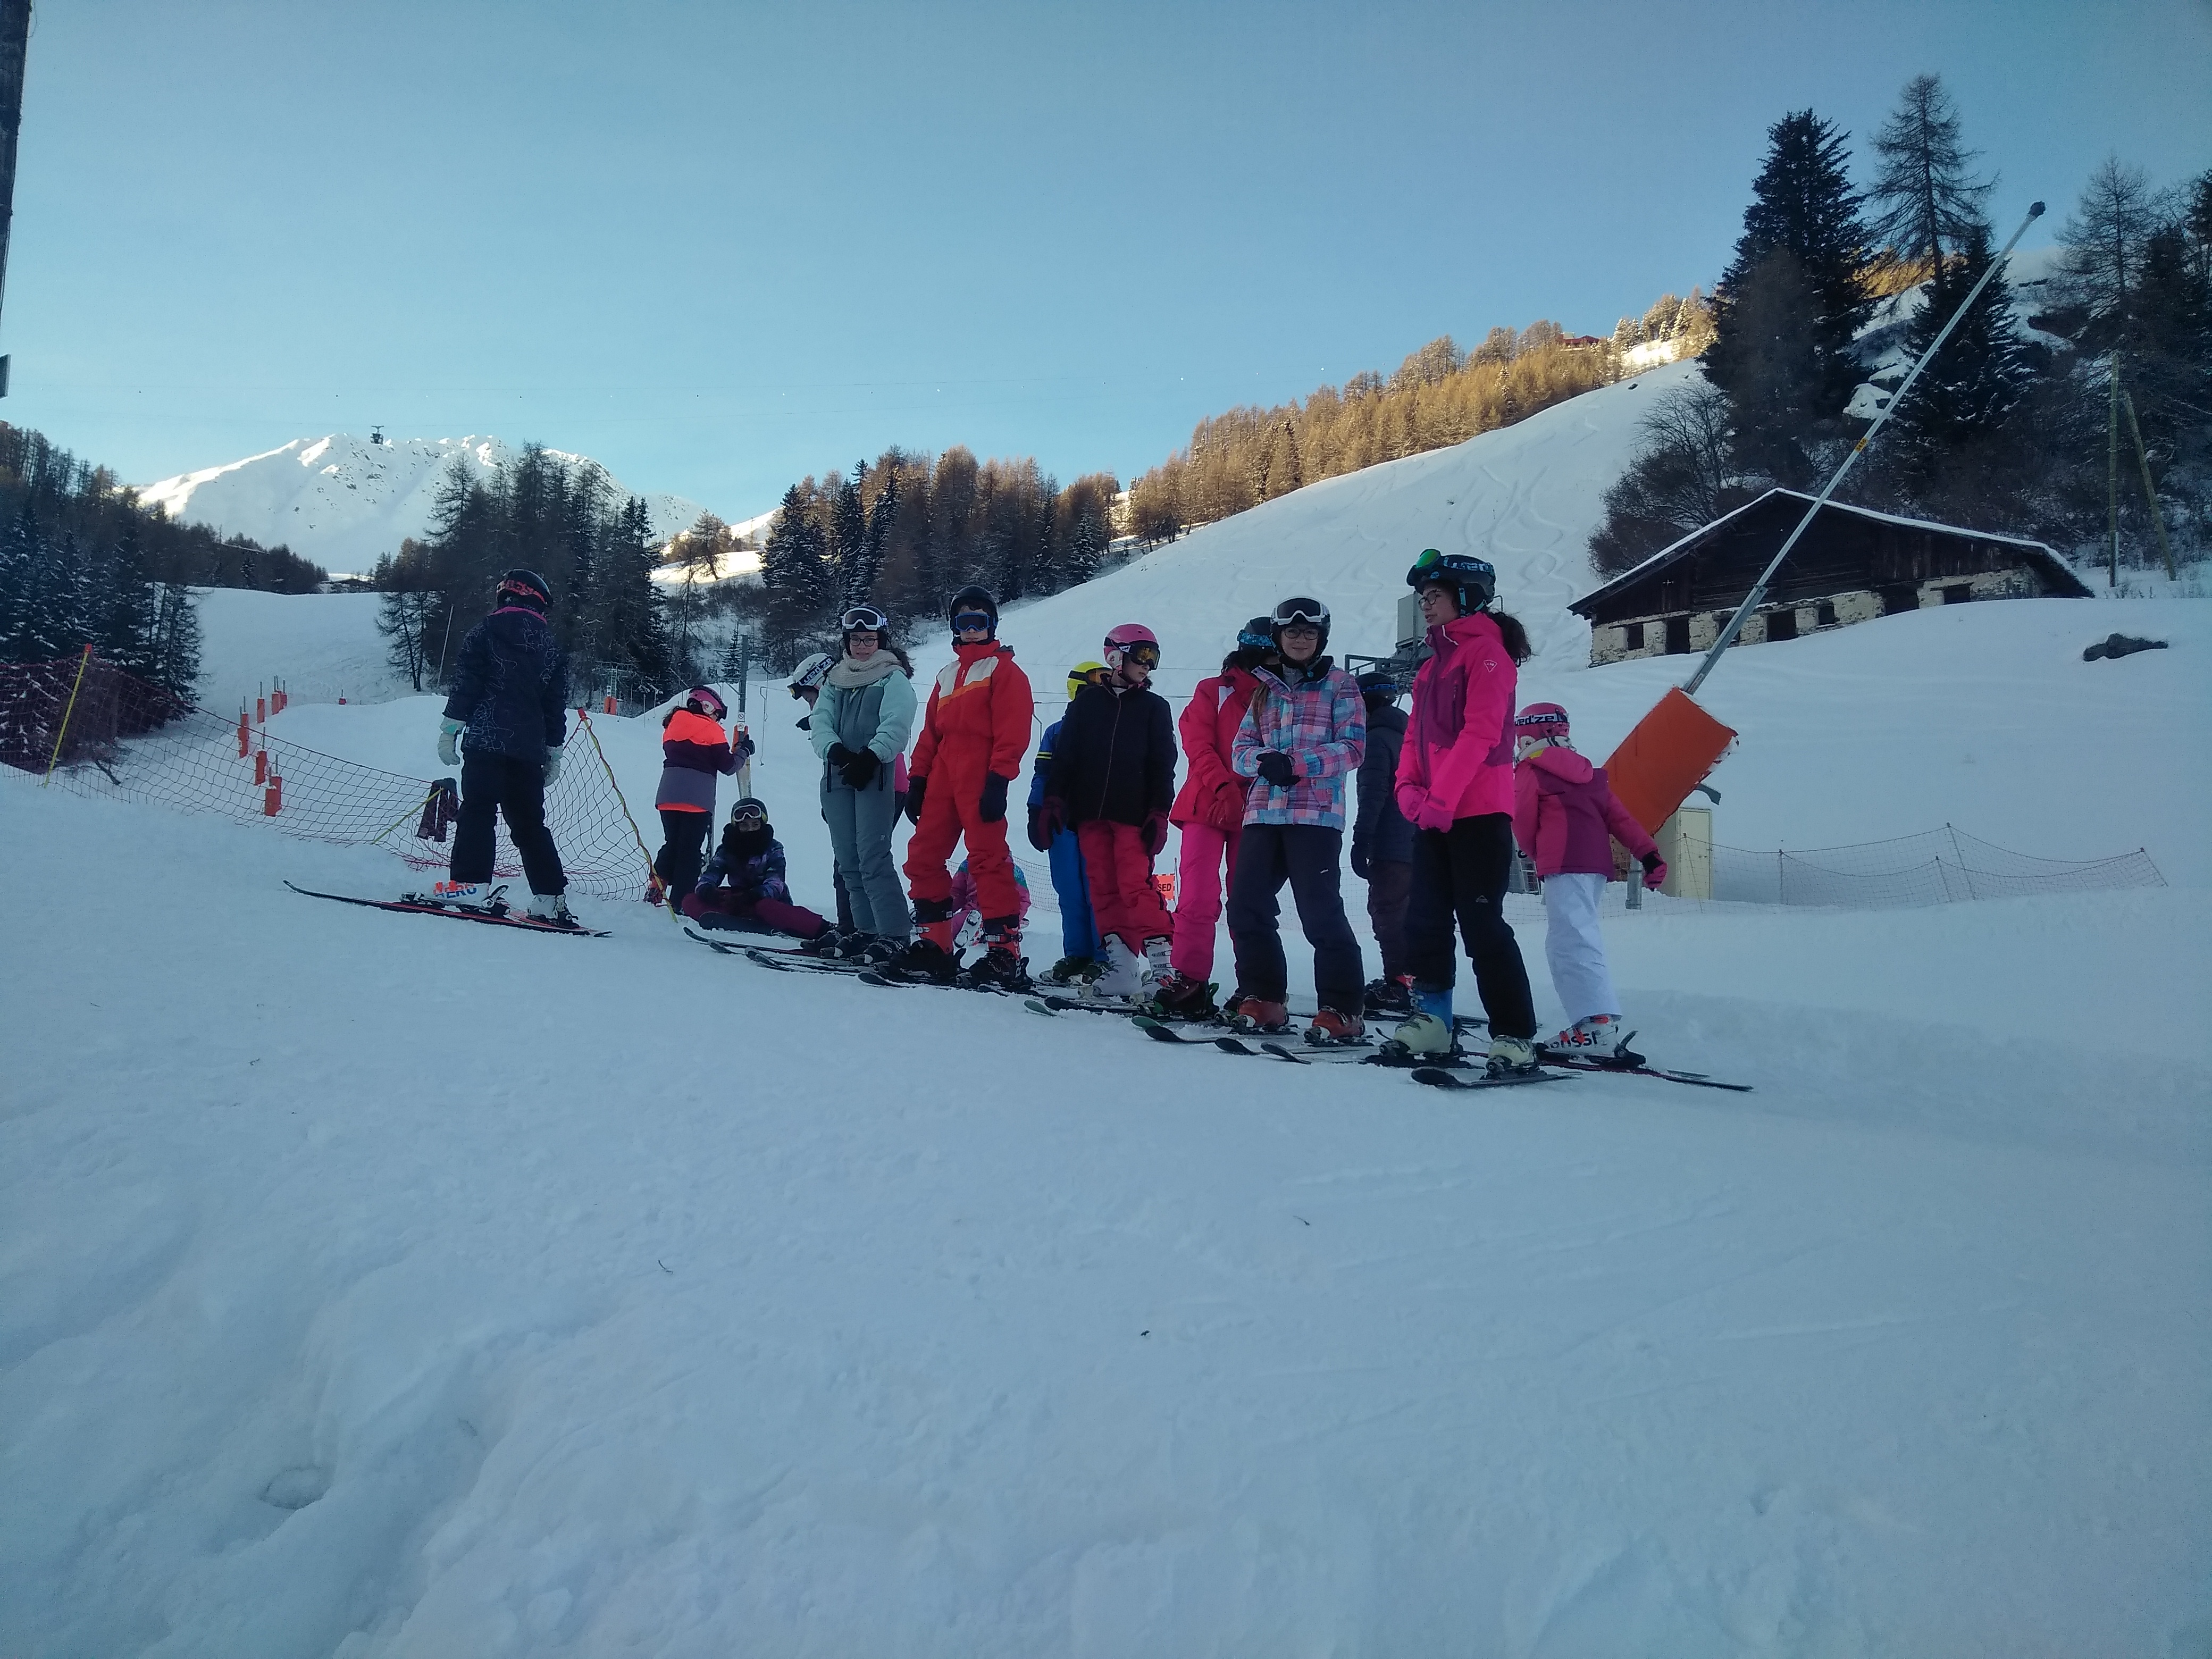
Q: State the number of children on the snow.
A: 14